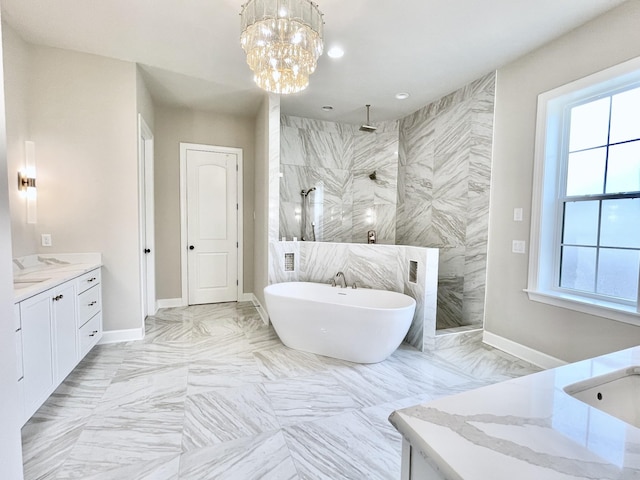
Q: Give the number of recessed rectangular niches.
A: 2